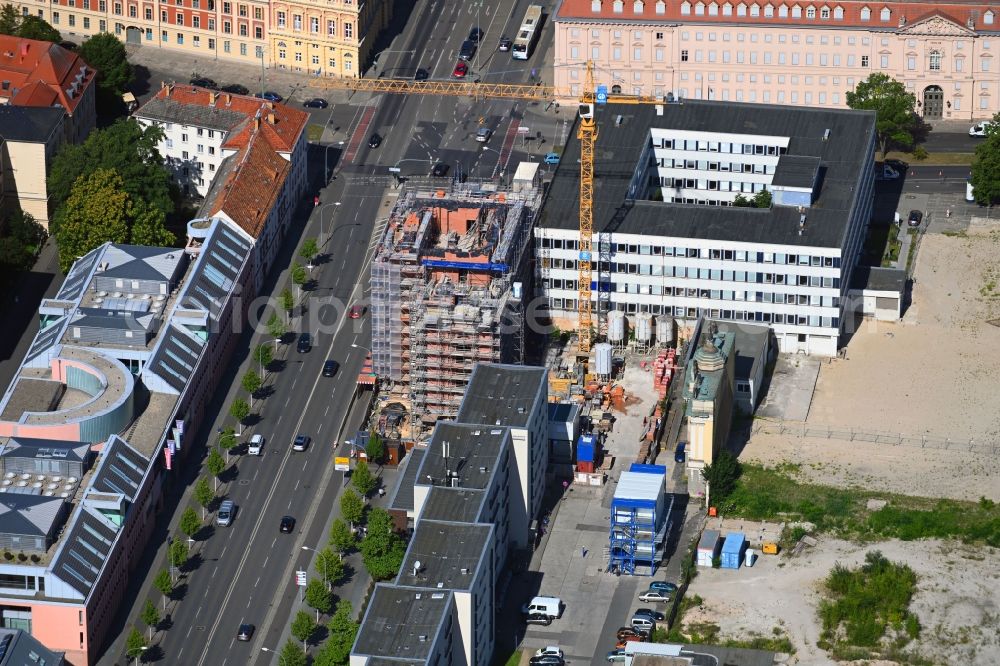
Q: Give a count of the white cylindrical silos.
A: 4